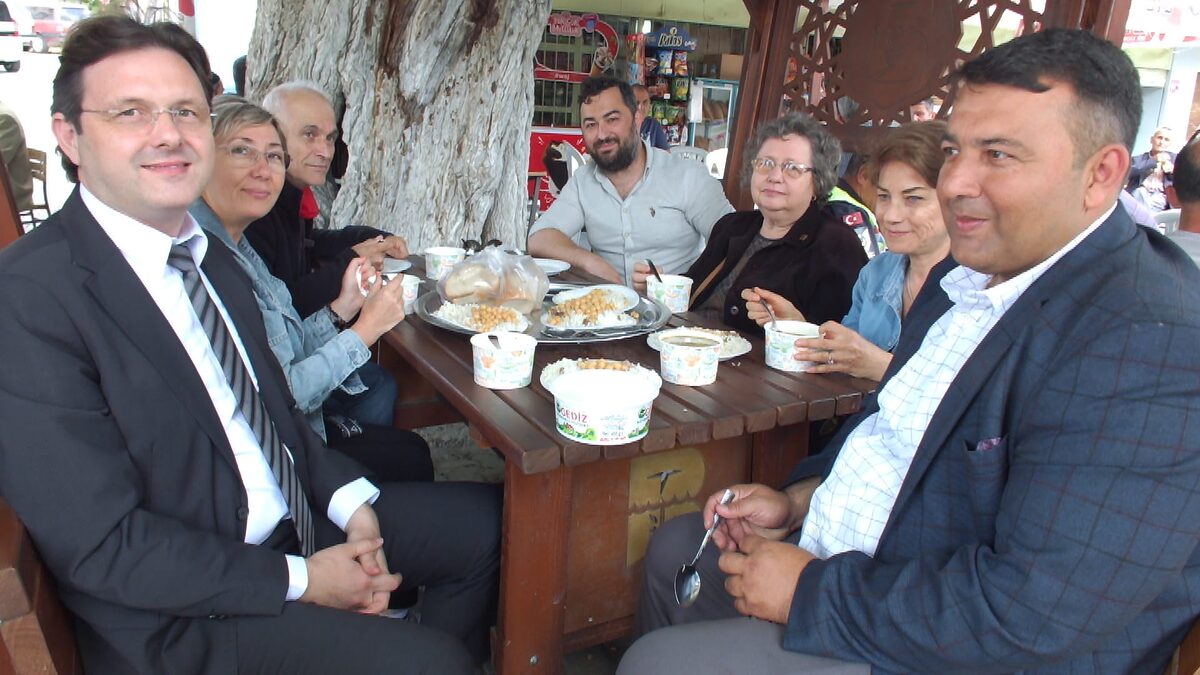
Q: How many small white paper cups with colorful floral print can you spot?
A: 6